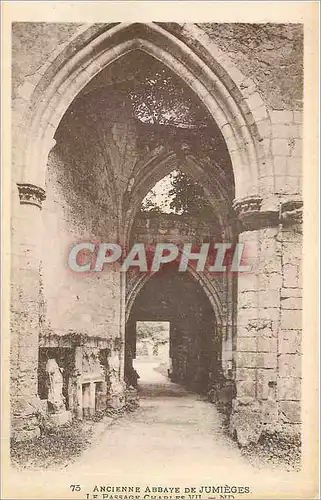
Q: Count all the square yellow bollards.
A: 0